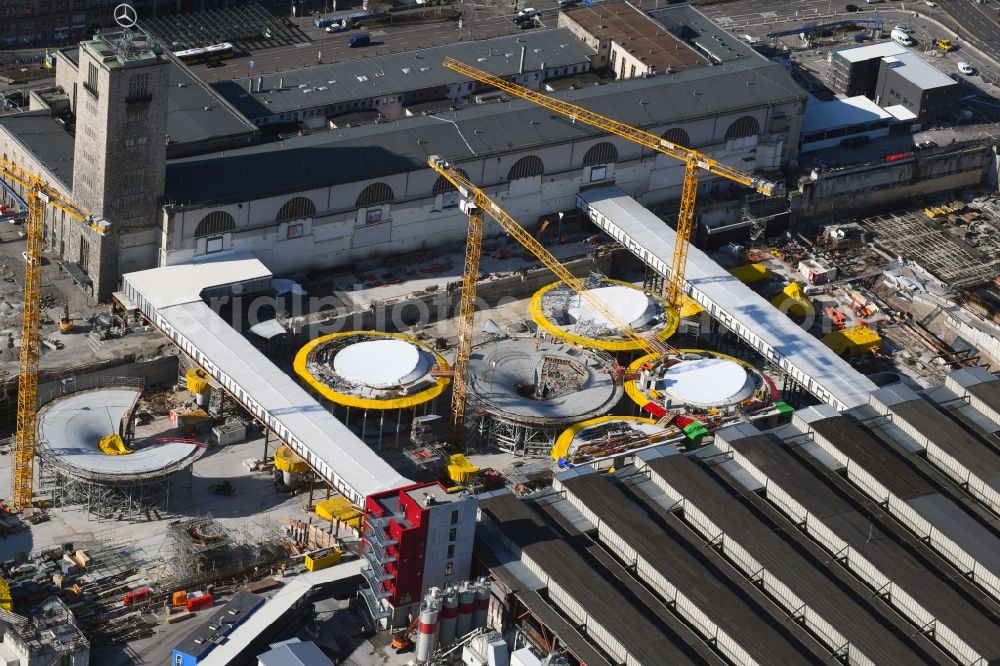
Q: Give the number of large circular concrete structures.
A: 6